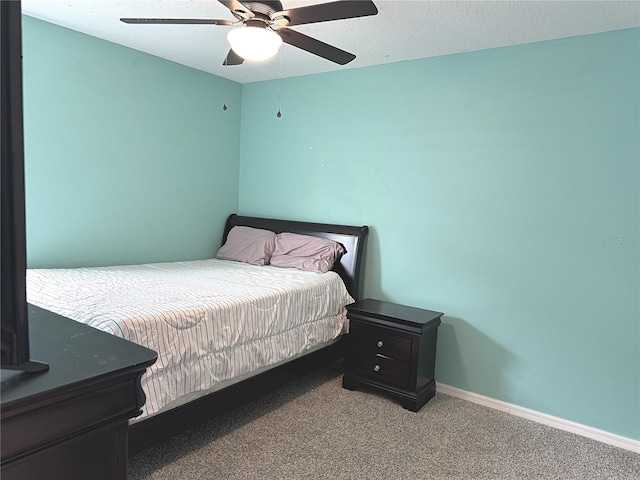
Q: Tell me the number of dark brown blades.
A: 5